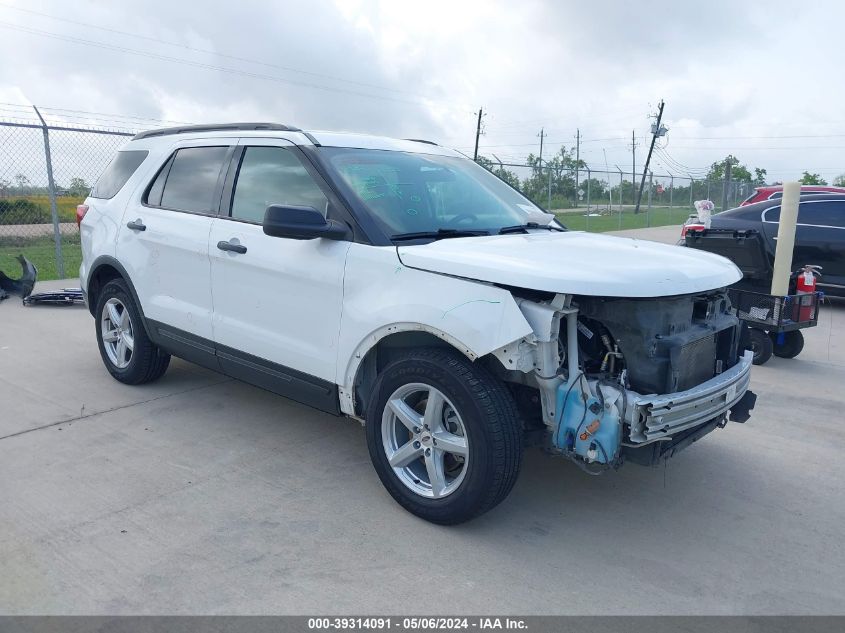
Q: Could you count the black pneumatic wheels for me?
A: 2